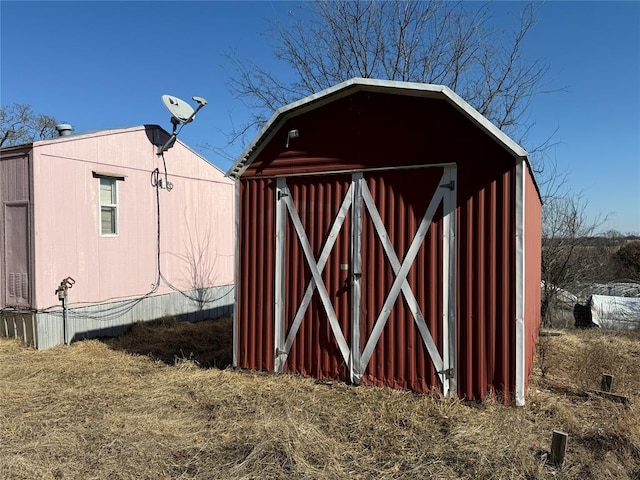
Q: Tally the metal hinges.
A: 4